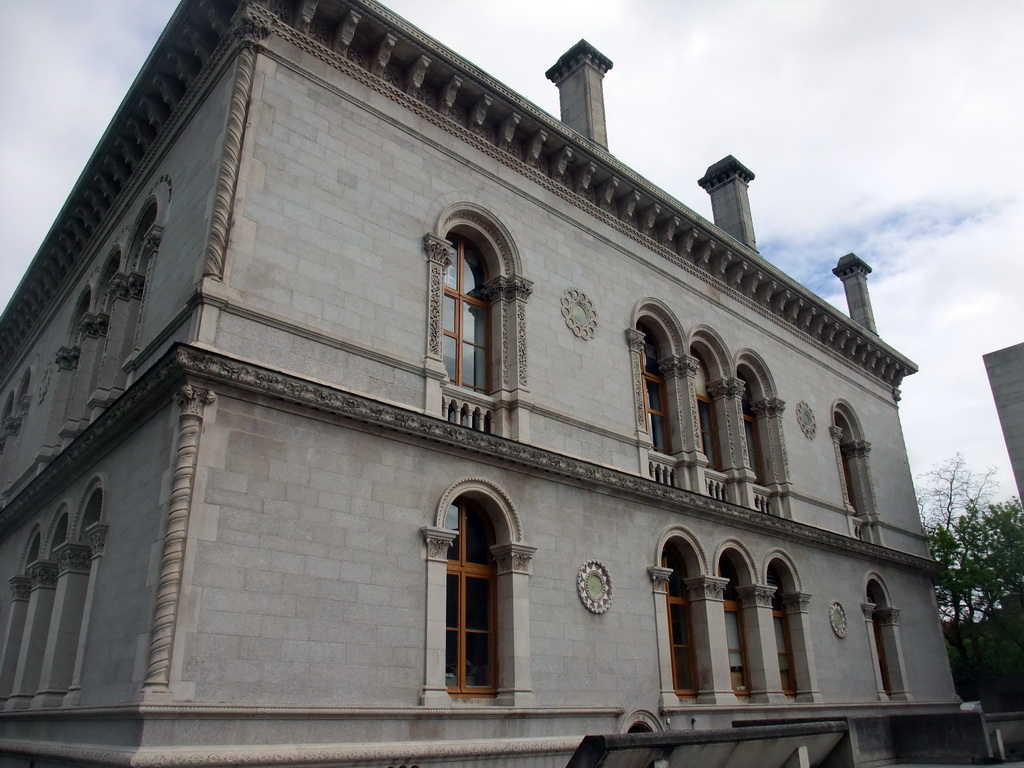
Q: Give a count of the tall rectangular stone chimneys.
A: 3